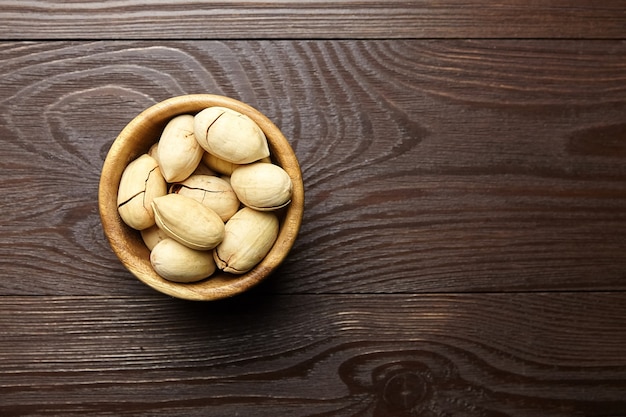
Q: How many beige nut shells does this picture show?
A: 11